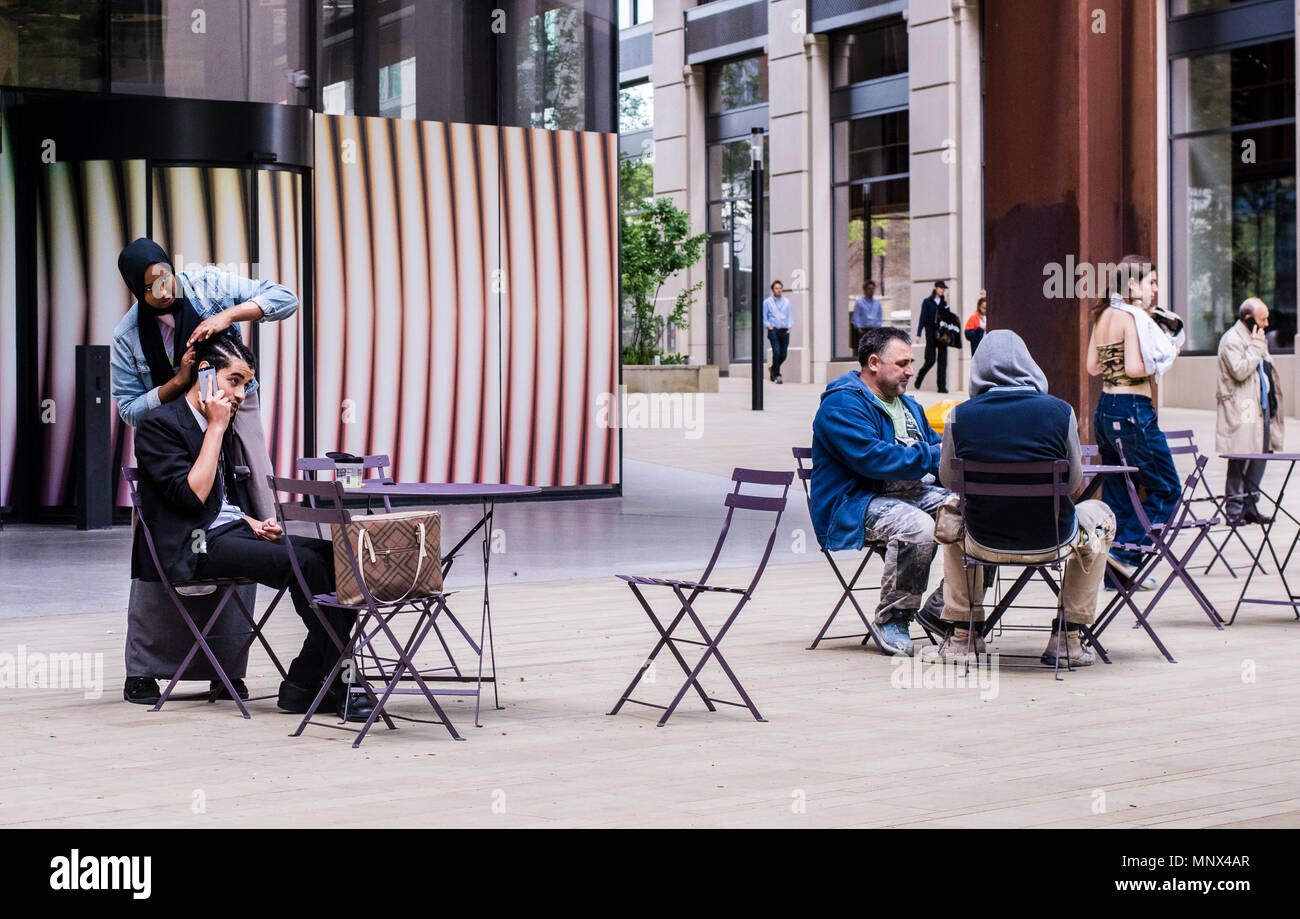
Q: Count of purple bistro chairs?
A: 10